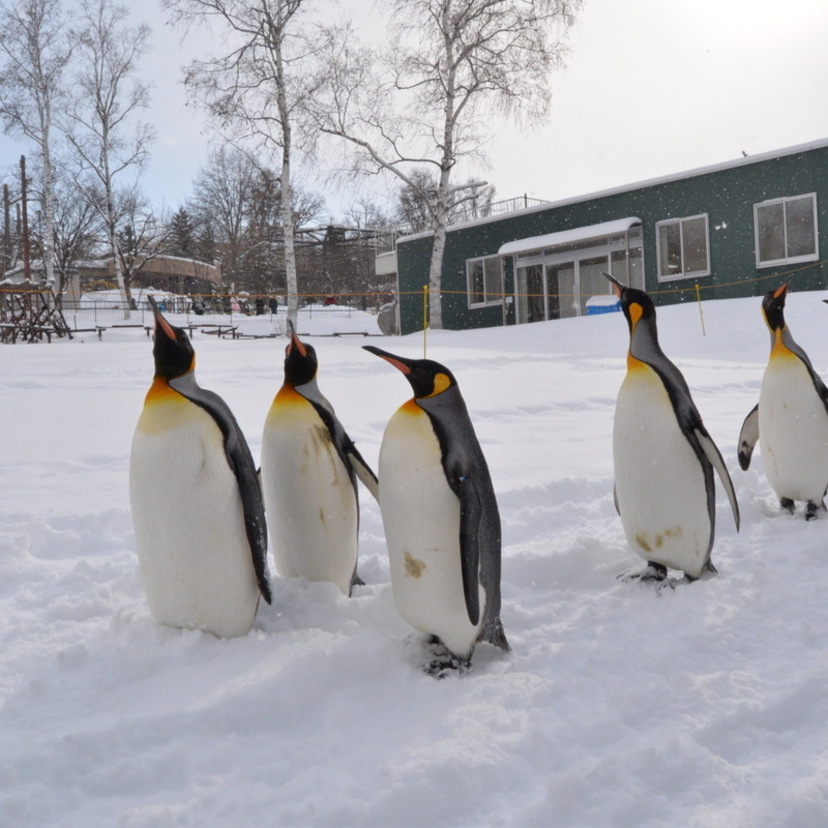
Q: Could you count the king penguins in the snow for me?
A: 5